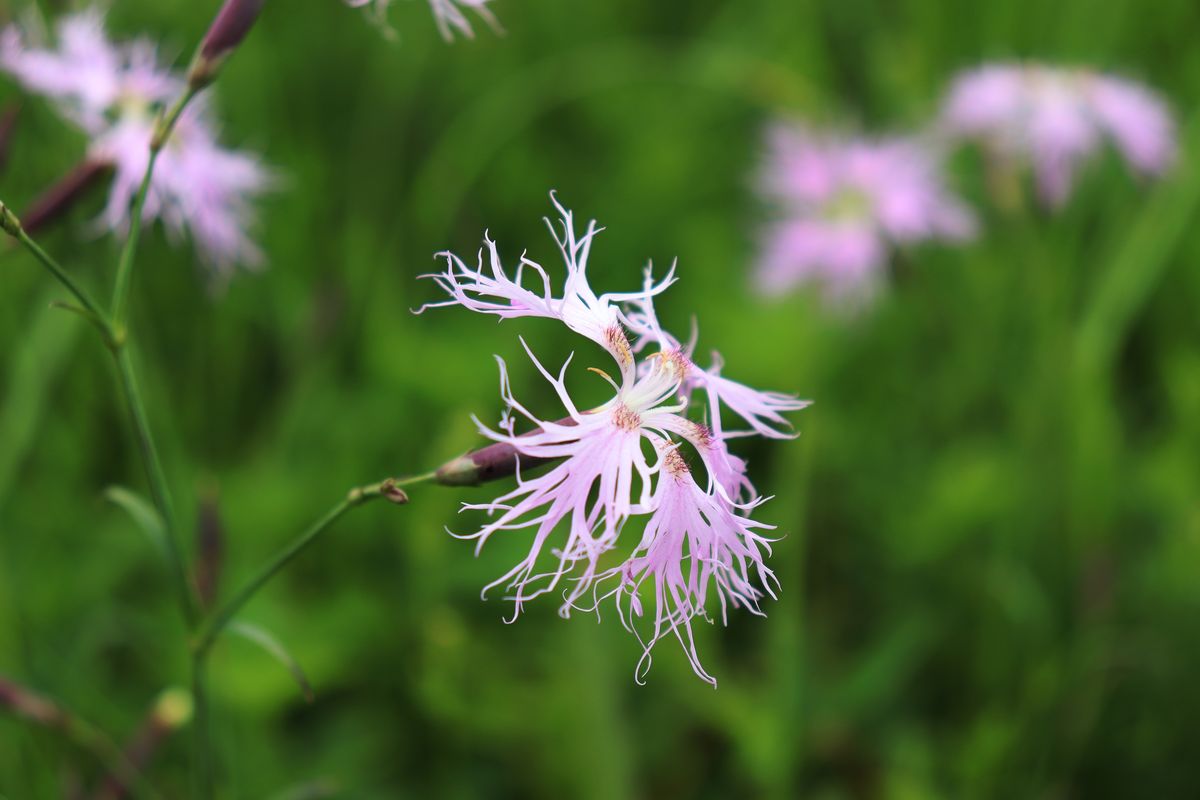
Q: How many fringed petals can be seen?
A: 5